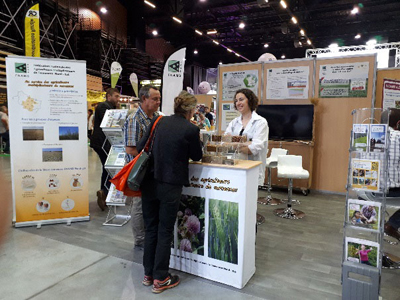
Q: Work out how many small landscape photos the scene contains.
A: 3